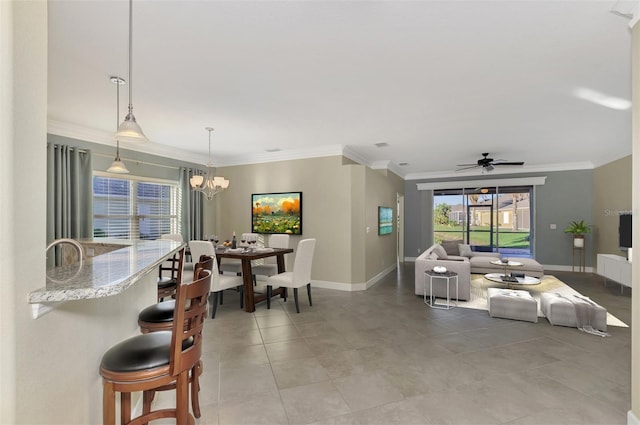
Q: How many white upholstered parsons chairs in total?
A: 5